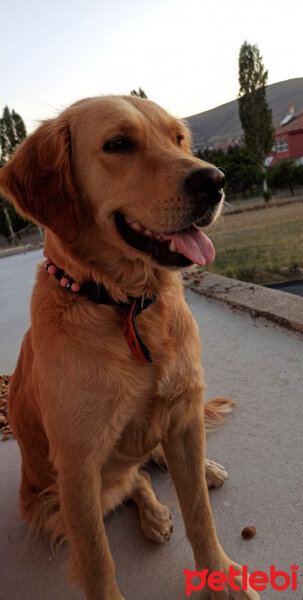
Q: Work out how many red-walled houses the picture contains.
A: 1